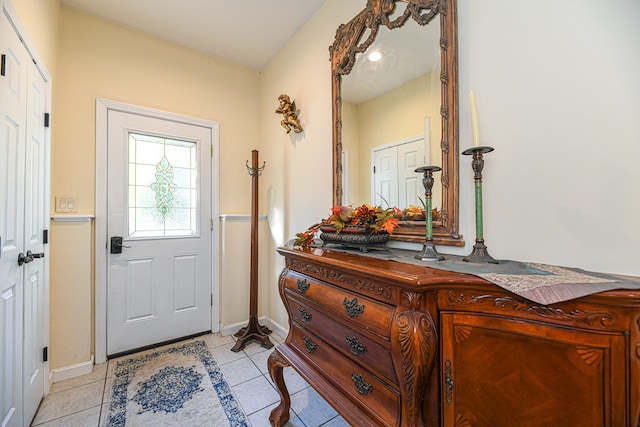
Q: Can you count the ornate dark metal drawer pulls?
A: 6